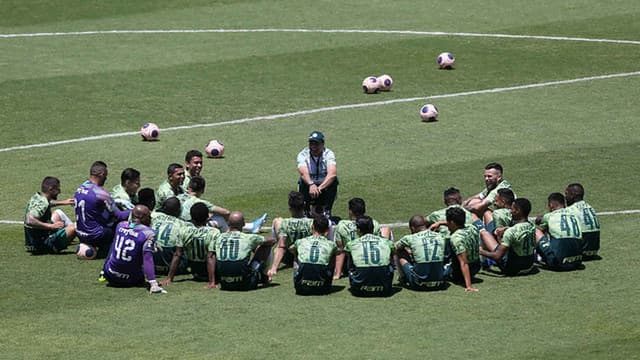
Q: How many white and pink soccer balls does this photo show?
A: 7